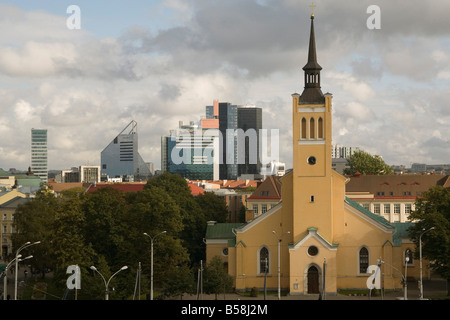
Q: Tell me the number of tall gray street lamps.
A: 7